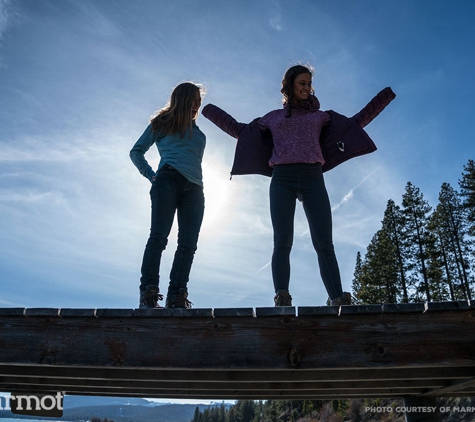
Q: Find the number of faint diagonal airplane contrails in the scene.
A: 1